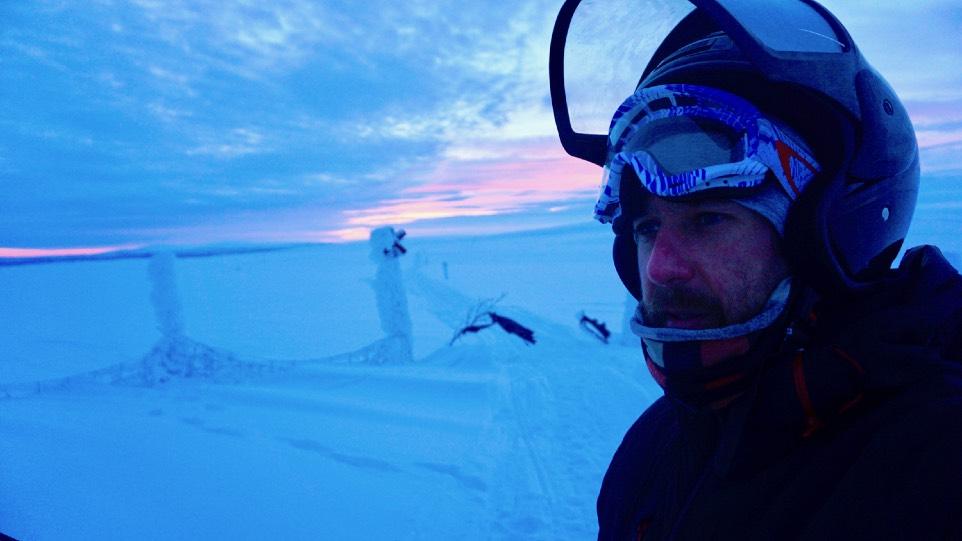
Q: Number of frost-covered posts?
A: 2